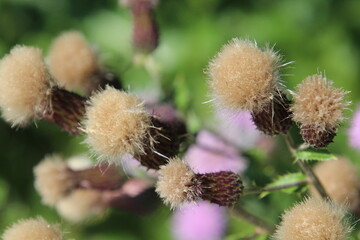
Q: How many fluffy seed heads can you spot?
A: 11